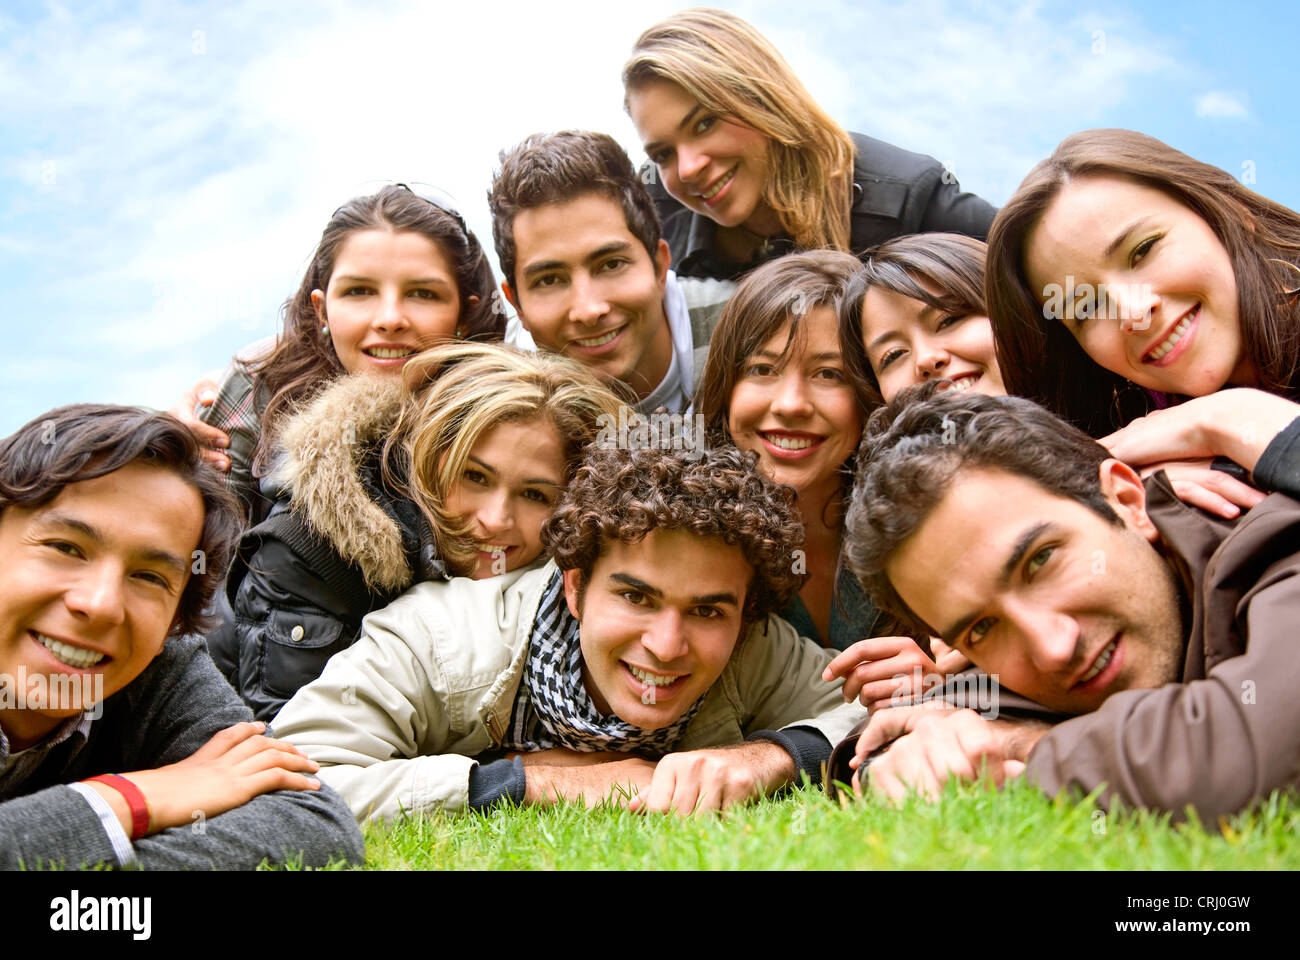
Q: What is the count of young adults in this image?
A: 10